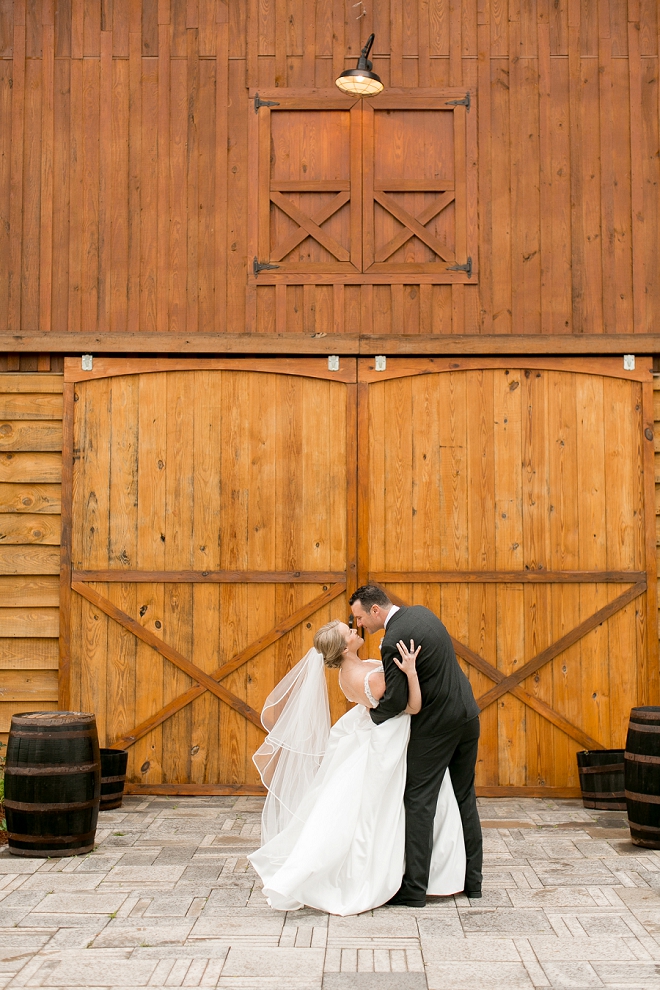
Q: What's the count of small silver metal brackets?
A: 4